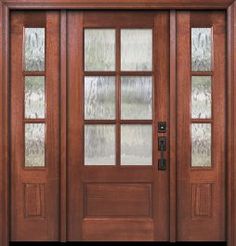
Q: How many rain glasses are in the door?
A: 12